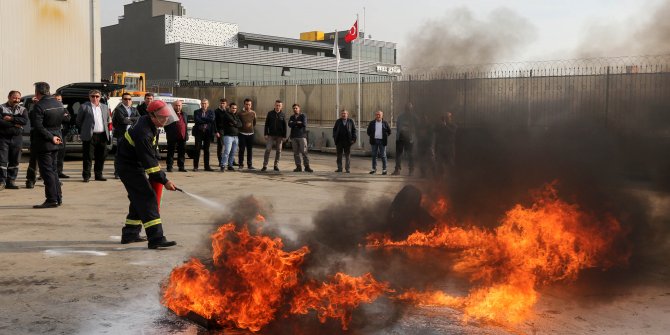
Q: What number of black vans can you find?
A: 1